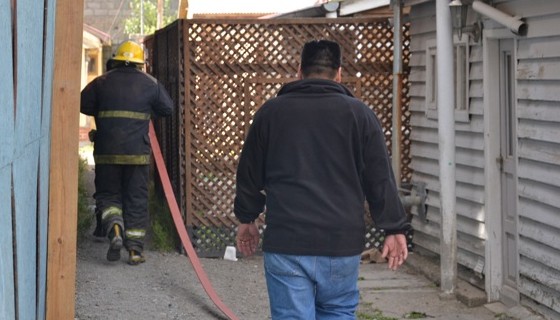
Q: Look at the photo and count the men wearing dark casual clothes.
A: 1